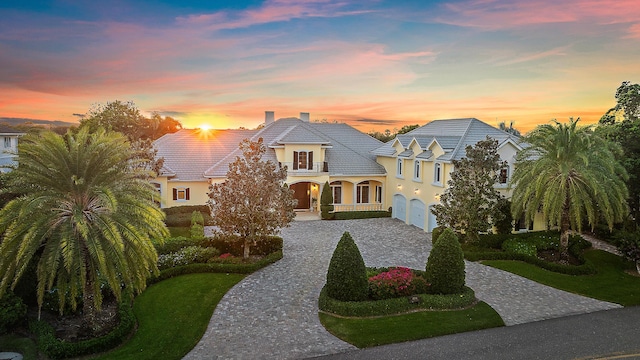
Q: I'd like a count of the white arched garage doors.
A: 3